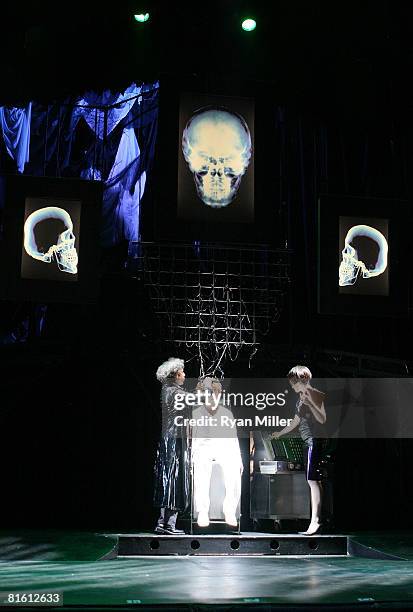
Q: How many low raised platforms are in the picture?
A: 1